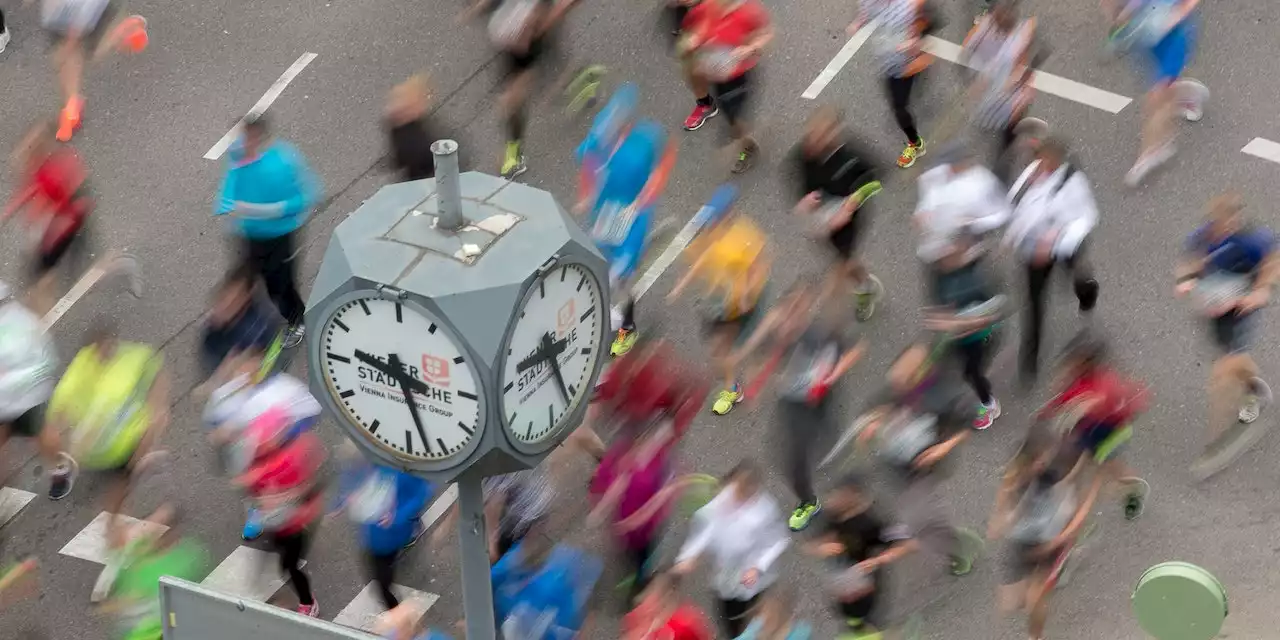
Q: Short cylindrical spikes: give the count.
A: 1